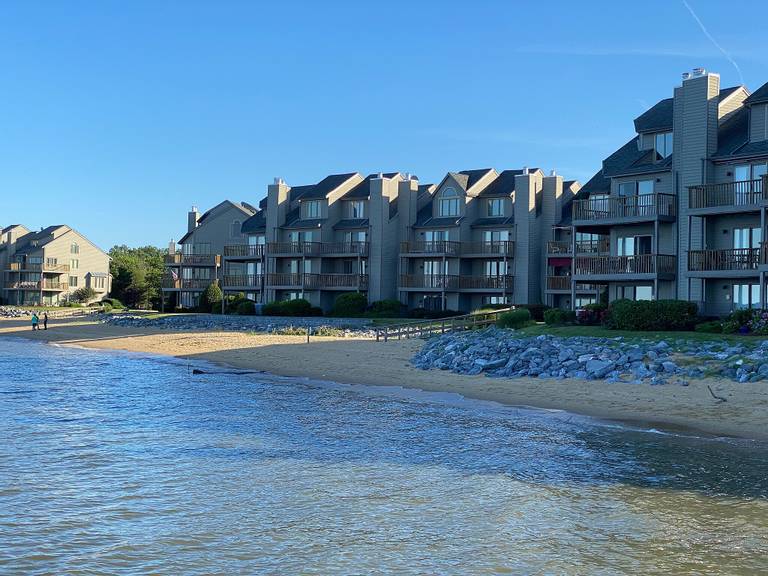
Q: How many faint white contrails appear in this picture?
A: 1